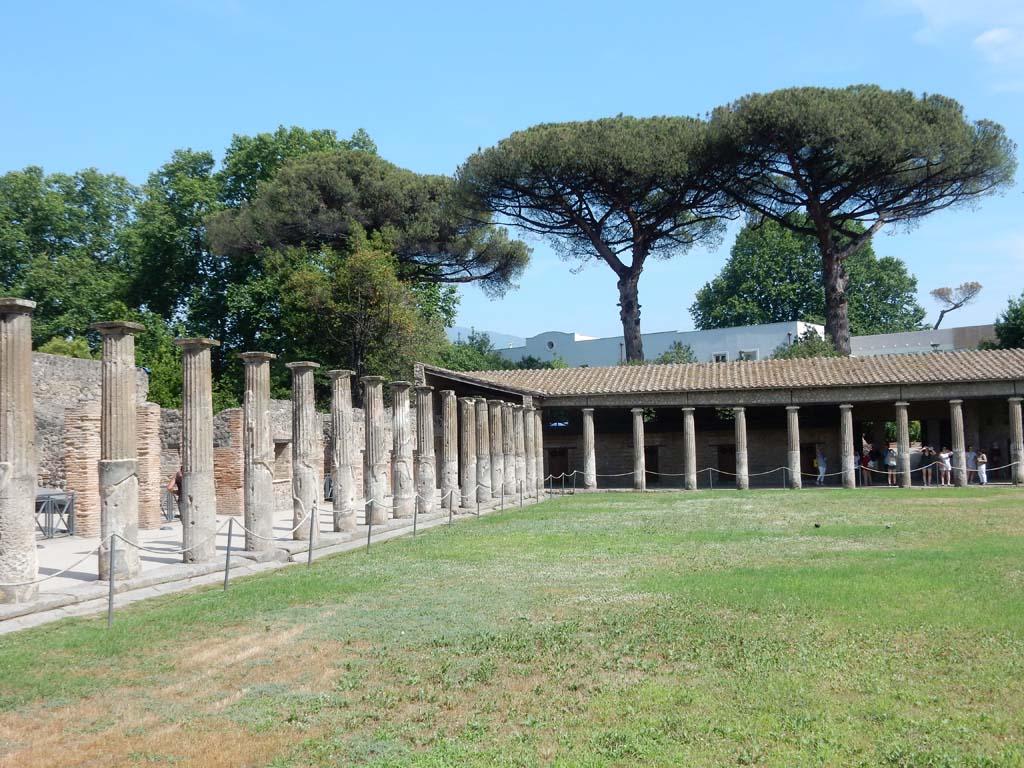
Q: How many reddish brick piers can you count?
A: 3